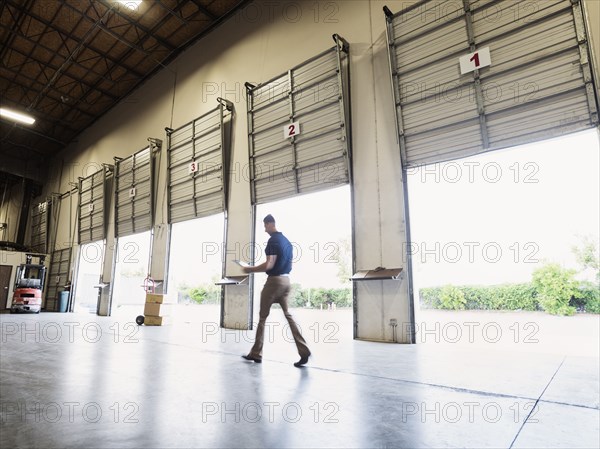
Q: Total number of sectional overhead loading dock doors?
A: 7